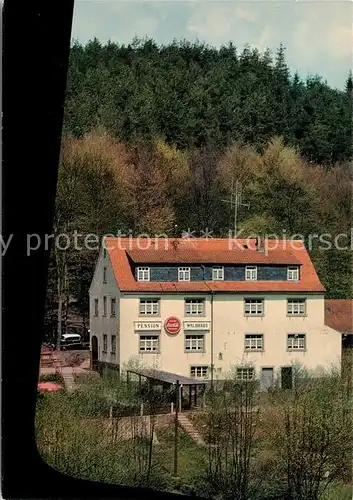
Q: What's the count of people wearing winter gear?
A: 0